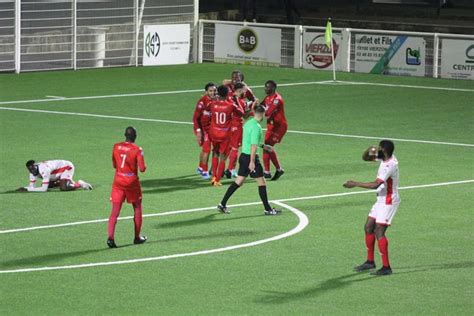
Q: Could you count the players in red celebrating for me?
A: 5